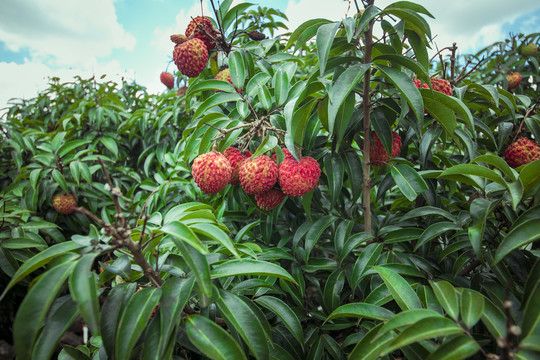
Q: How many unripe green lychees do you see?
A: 1